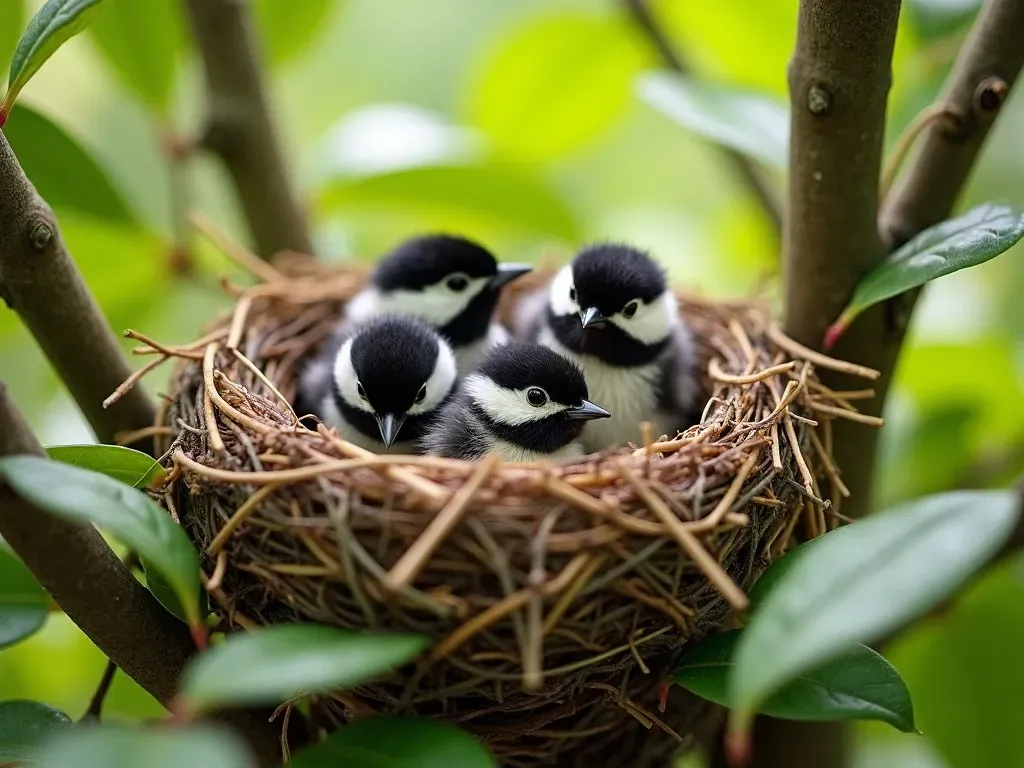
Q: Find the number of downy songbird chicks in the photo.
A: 4